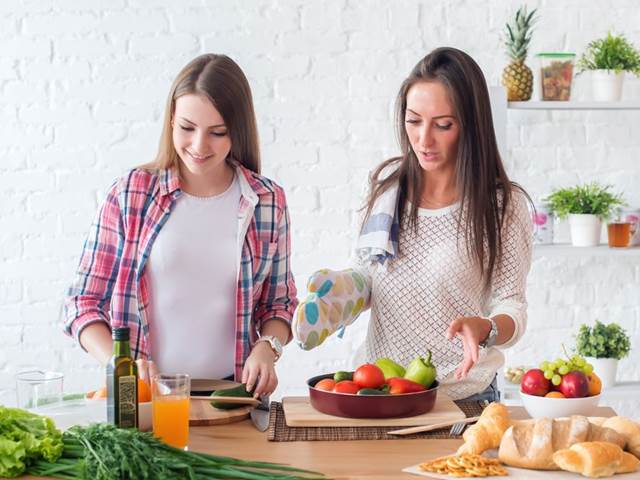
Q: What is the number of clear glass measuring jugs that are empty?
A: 1